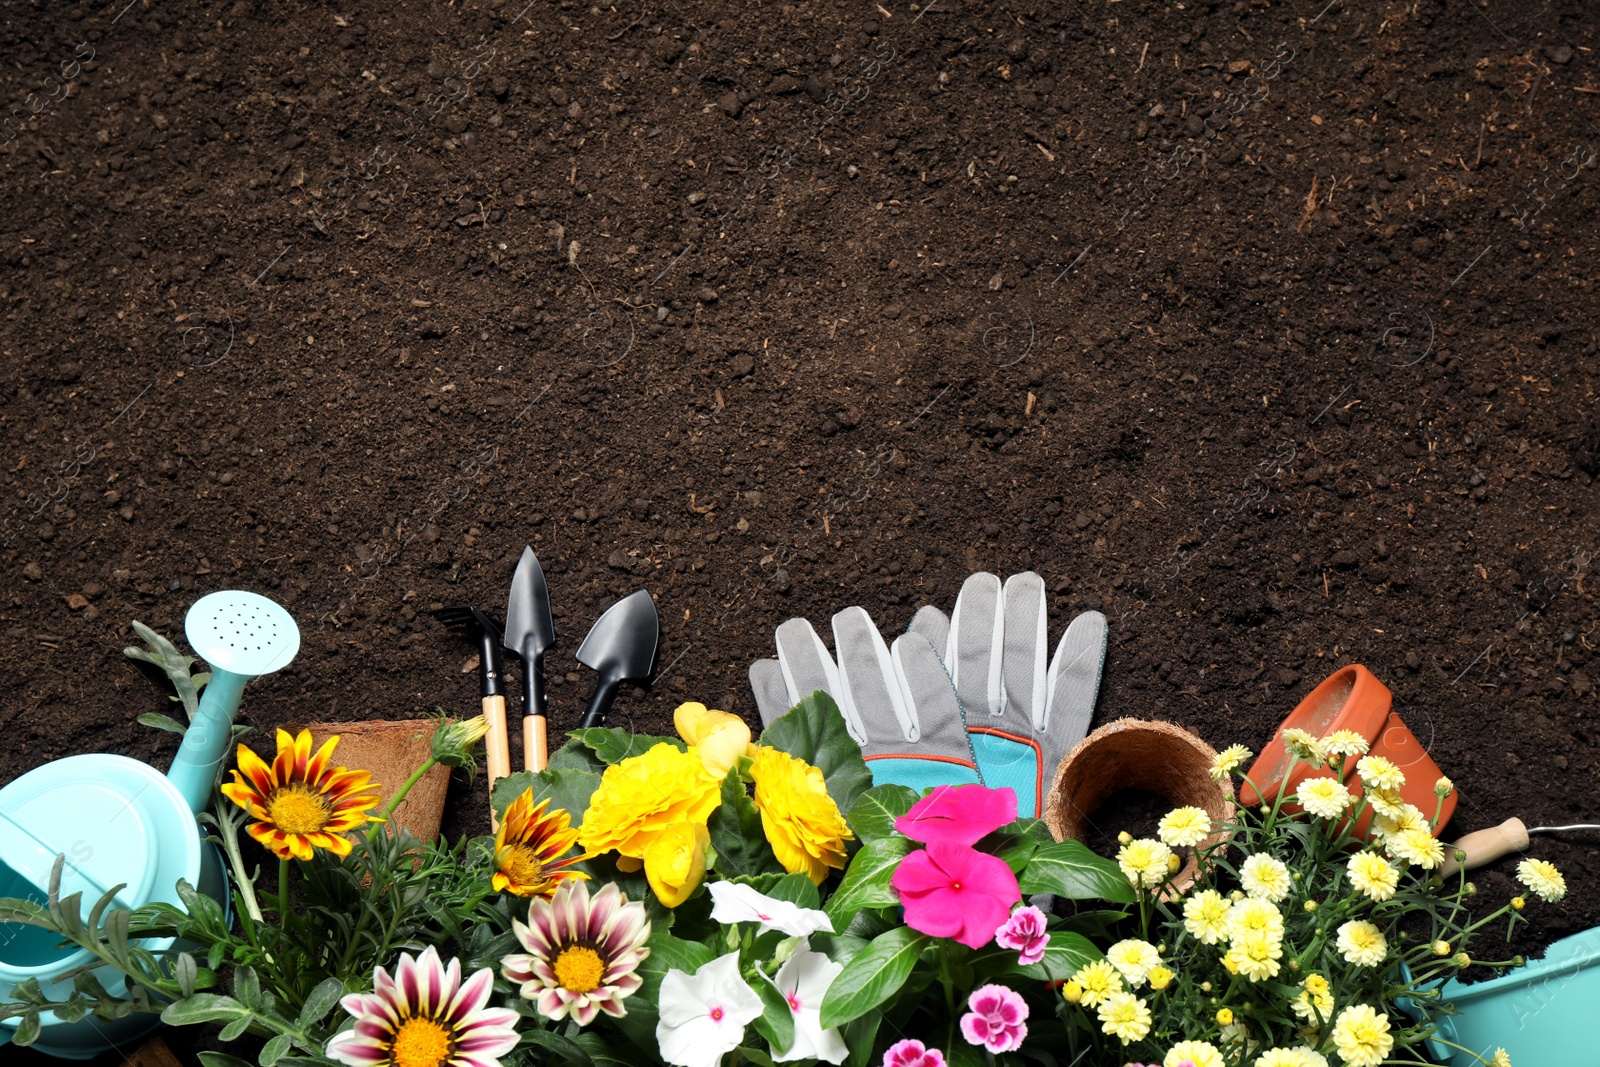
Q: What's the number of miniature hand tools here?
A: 3